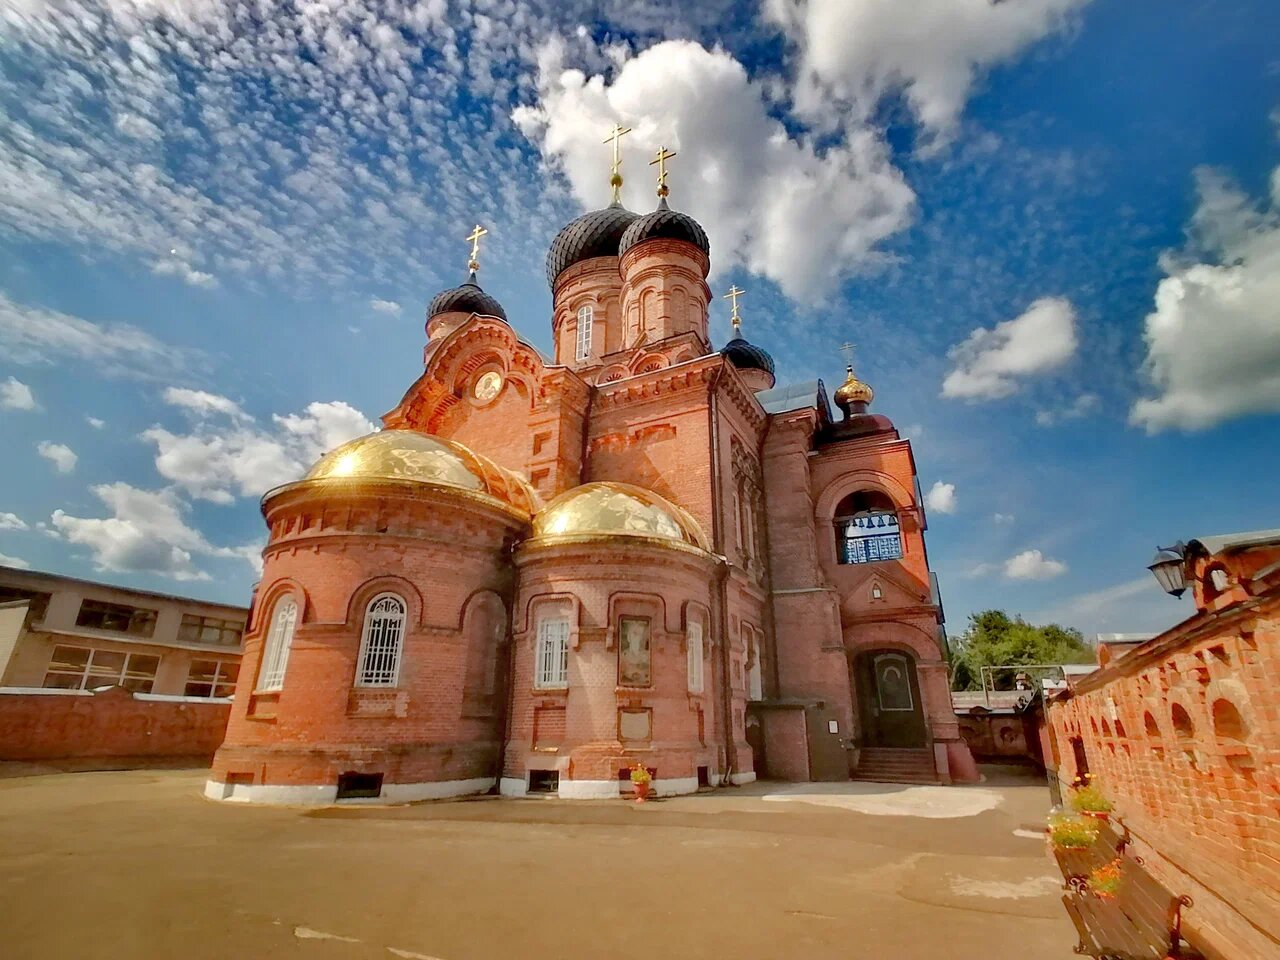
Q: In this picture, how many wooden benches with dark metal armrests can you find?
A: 2